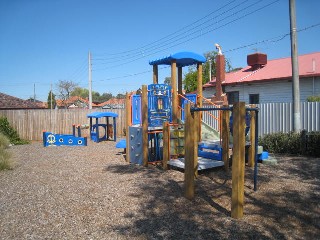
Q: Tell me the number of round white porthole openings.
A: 3